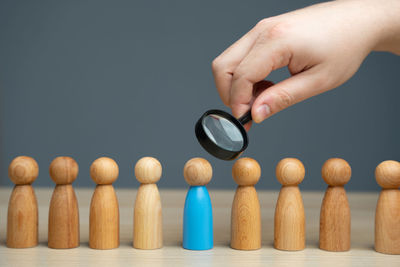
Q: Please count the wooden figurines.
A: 9